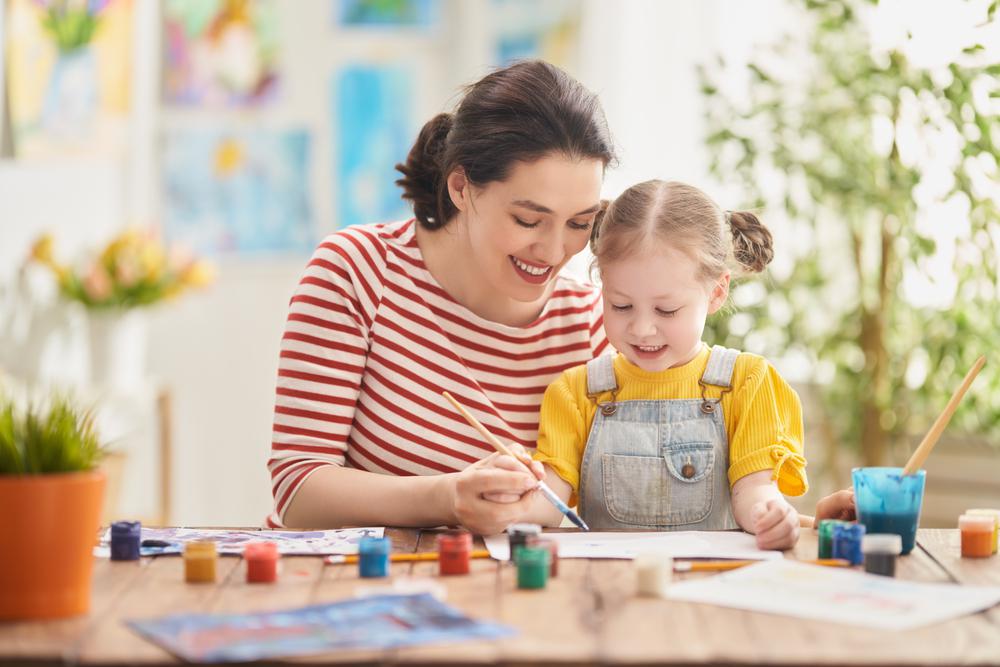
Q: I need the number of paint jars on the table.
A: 14